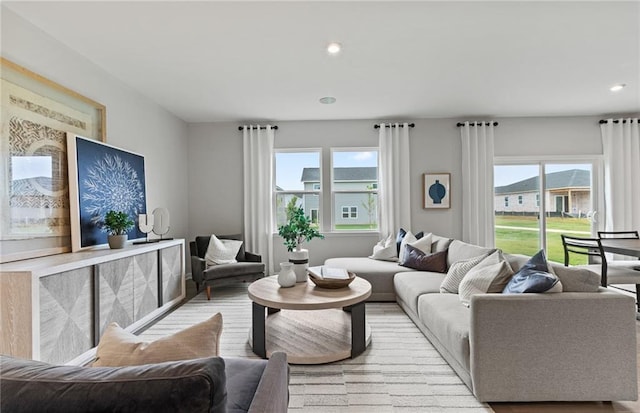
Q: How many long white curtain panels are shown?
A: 4